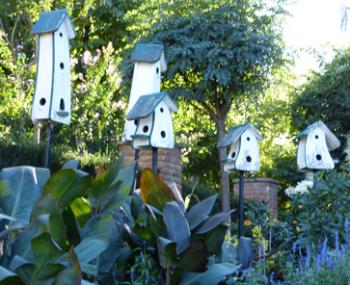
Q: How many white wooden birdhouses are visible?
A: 5